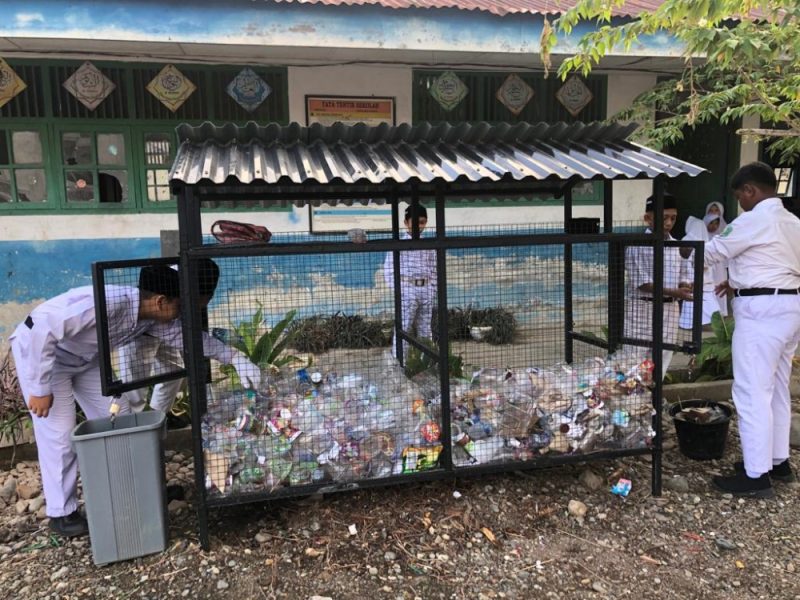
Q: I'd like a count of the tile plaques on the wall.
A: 7